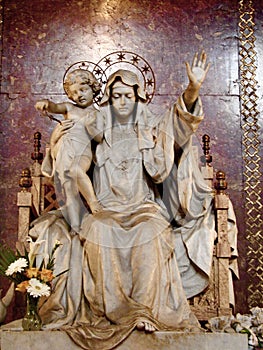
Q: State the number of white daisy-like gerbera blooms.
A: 2